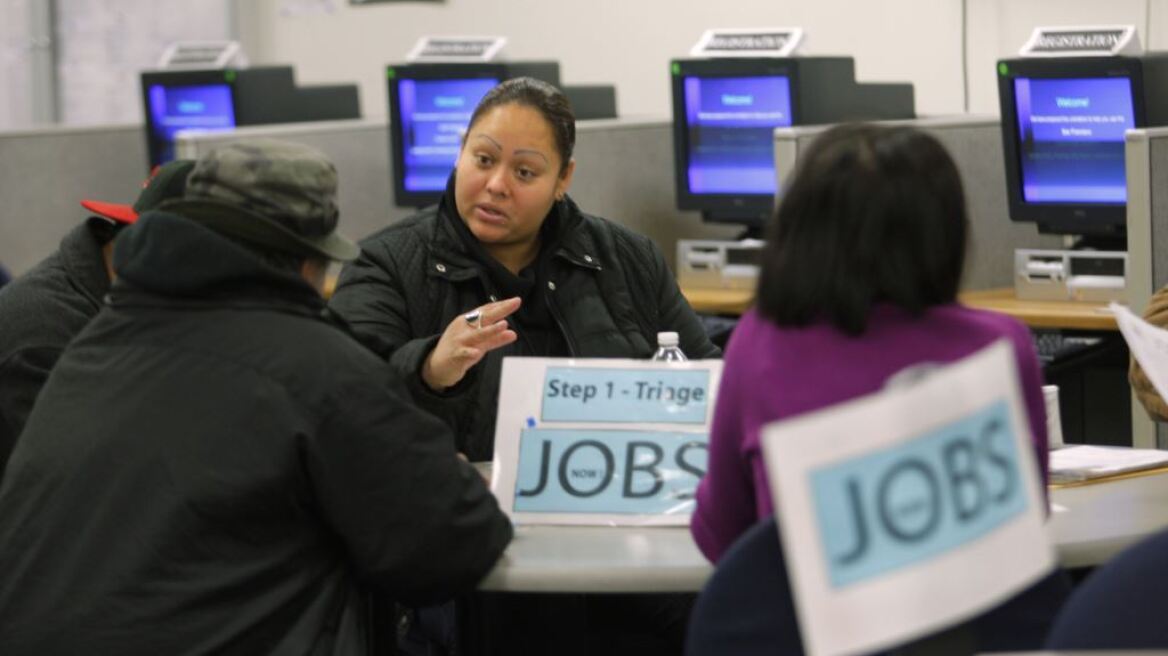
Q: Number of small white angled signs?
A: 4